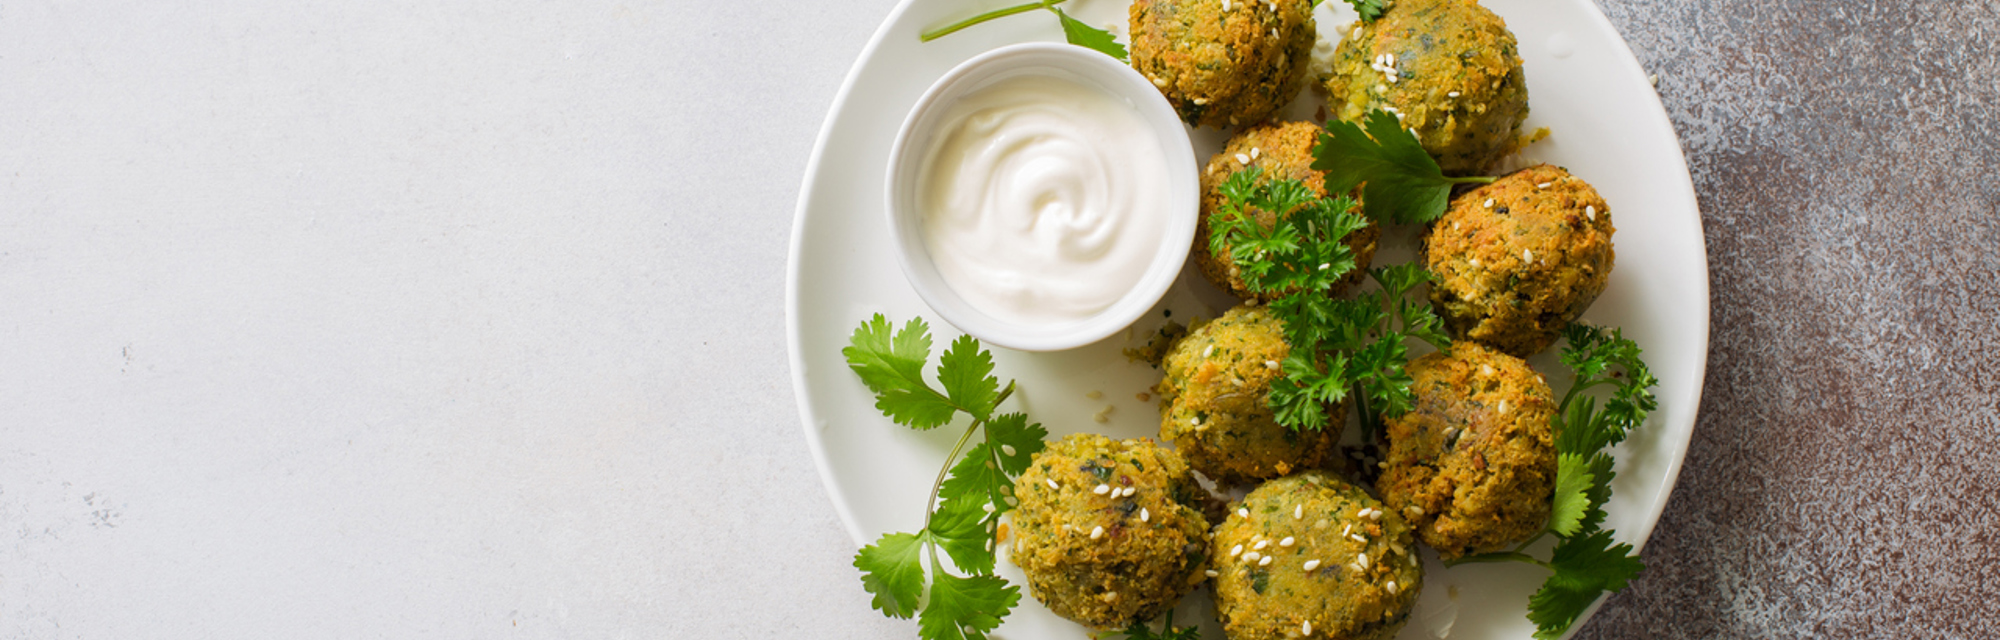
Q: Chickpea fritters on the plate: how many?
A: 8